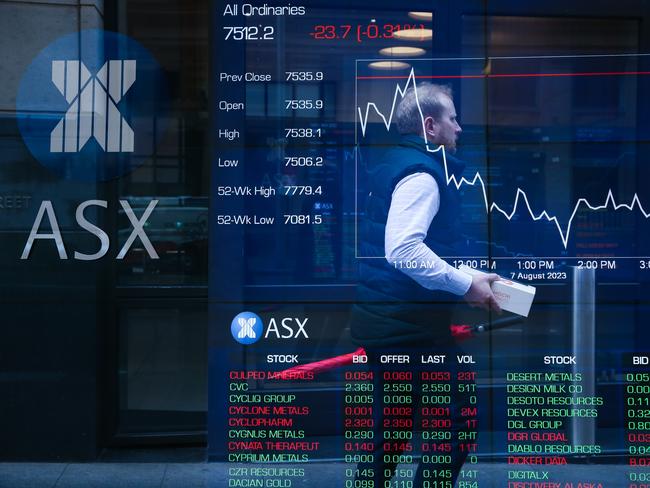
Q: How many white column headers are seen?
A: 7